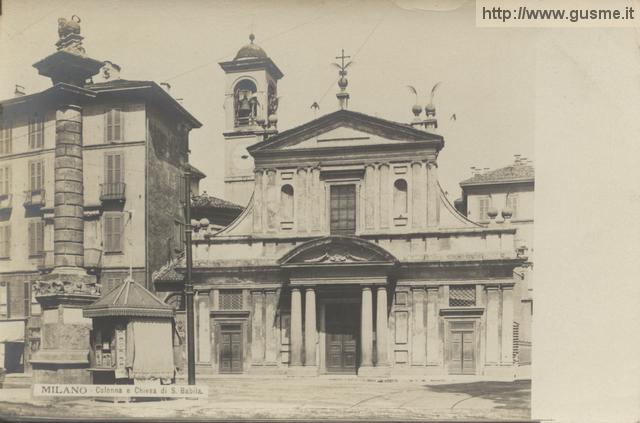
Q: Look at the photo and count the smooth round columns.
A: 4